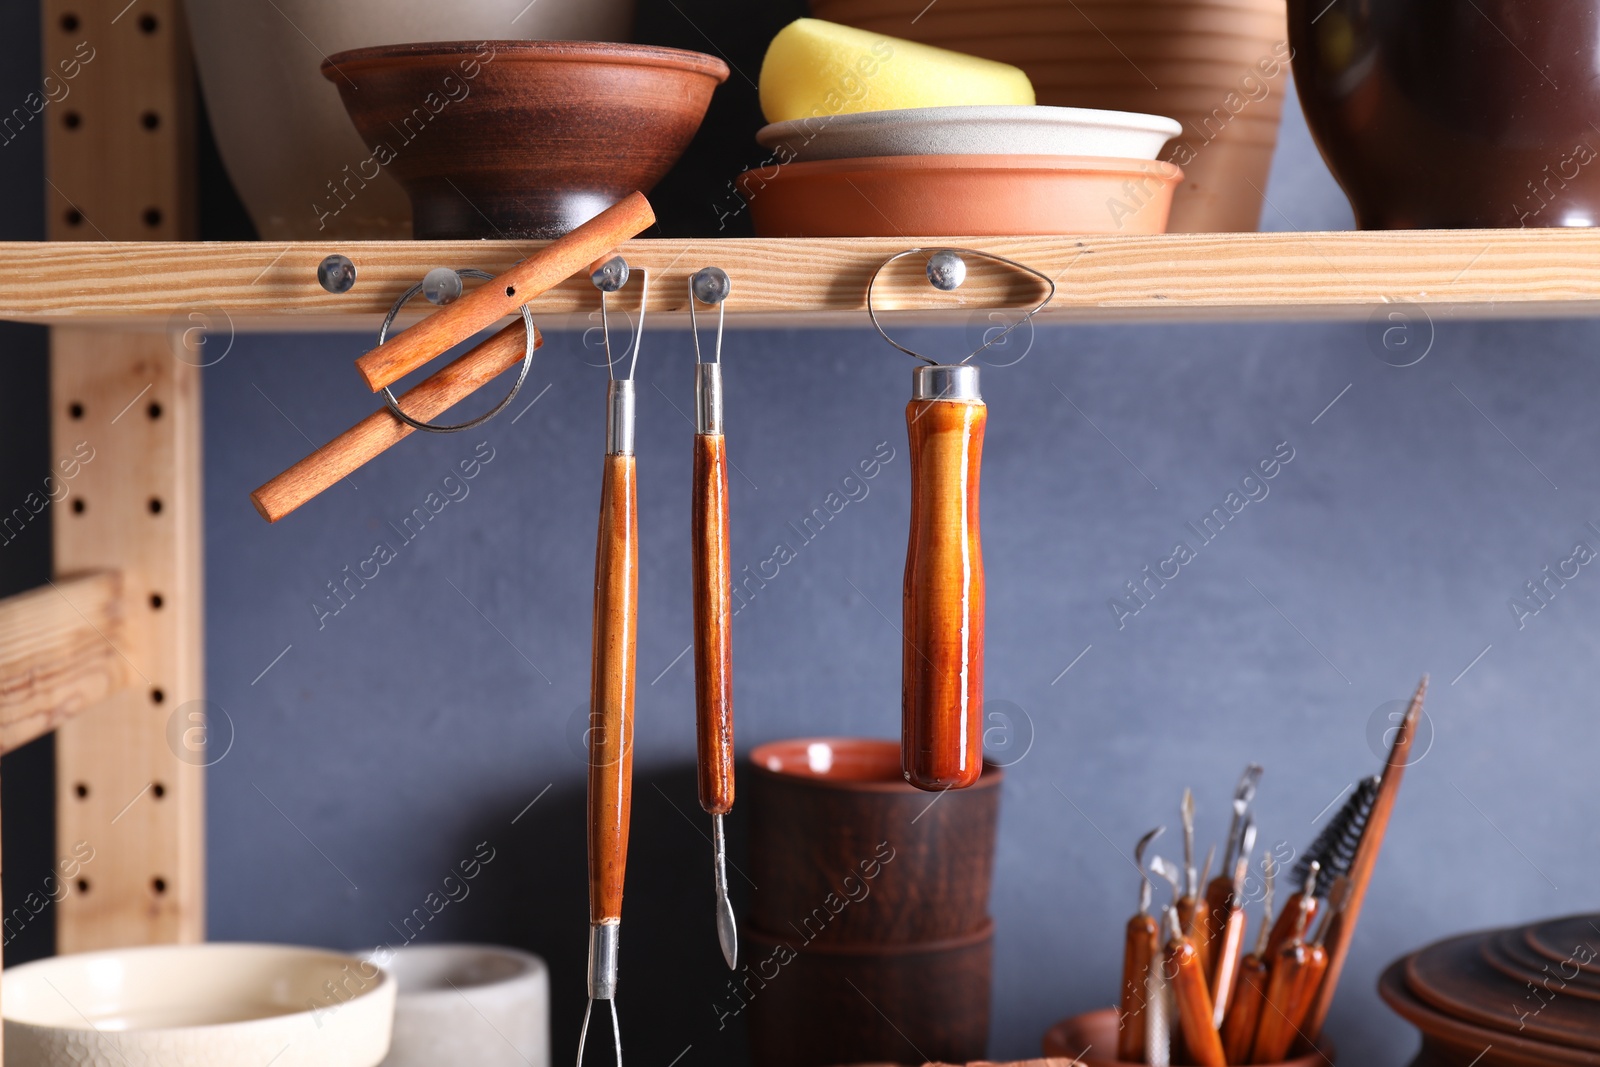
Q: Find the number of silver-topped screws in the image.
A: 5